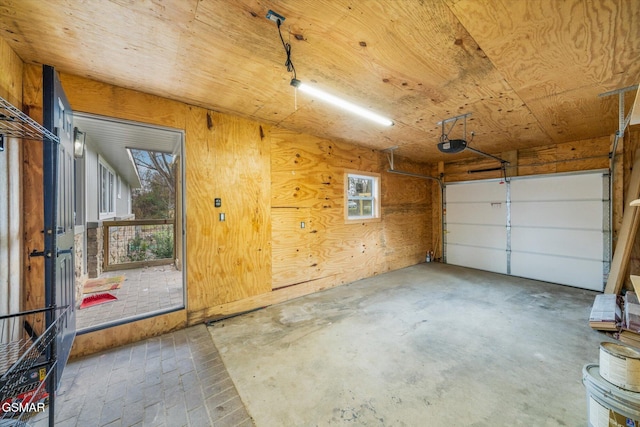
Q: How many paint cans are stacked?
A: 2